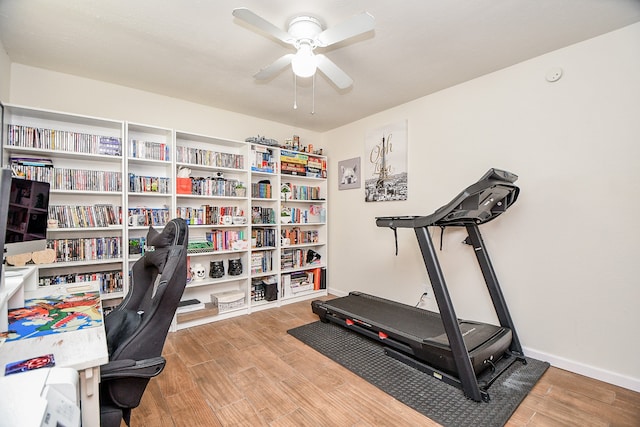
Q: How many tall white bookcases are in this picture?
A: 5